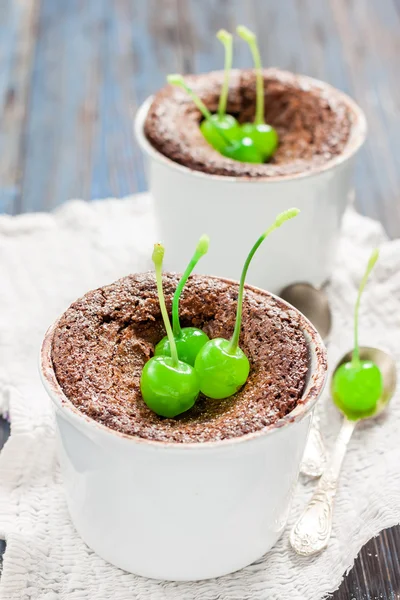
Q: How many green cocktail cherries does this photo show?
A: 7